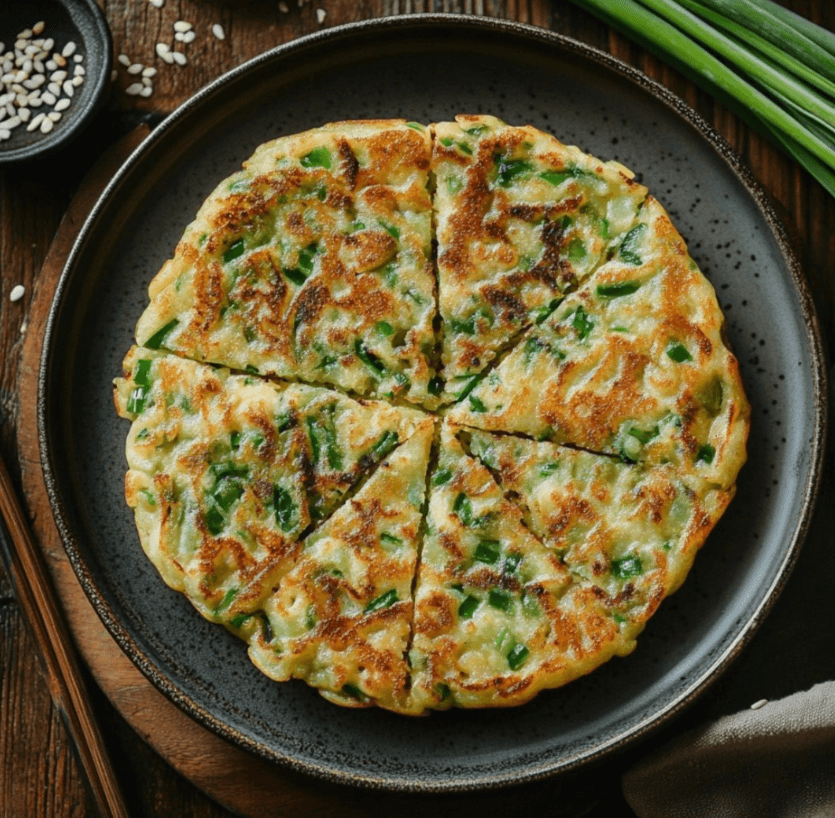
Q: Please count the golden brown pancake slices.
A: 7